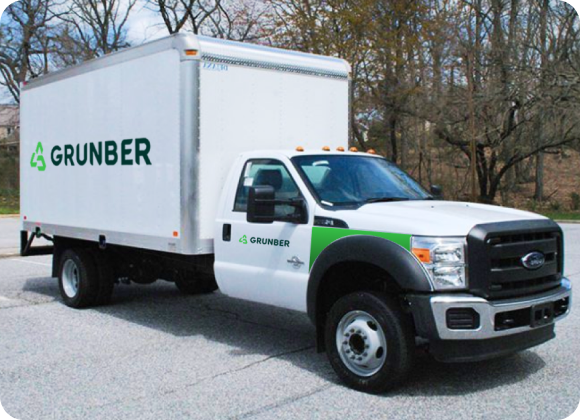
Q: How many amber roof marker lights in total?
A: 5